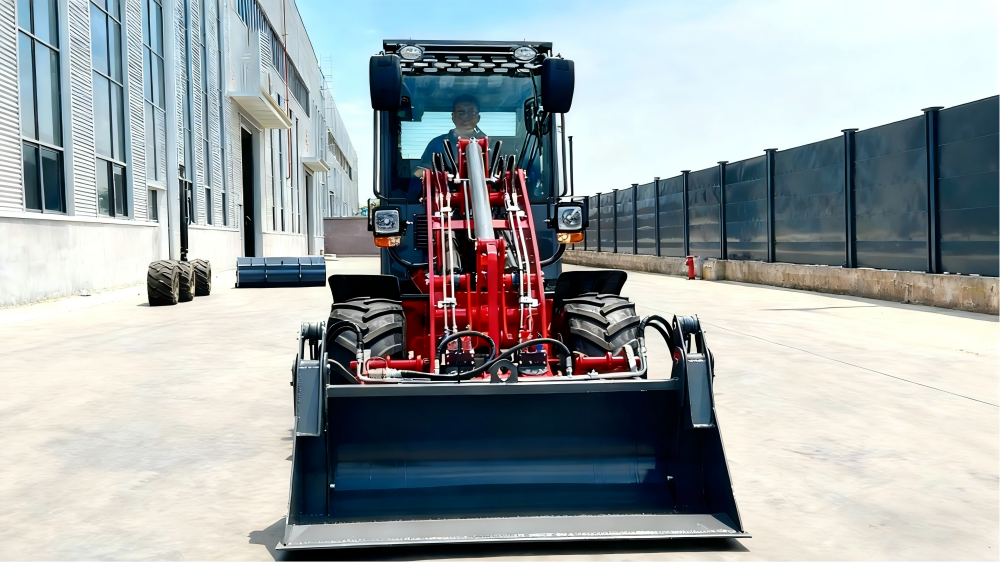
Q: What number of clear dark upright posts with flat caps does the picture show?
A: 9